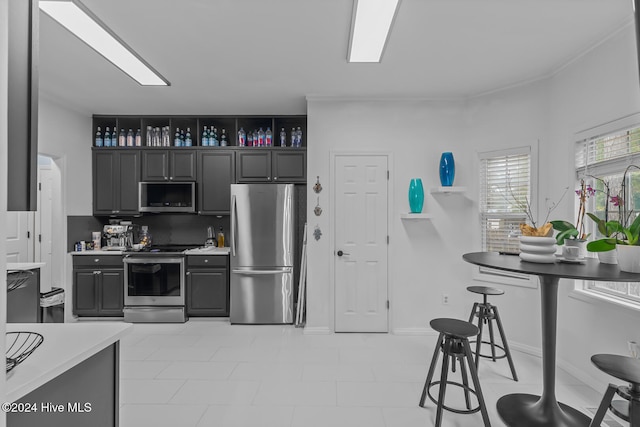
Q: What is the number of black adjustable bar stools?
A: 3